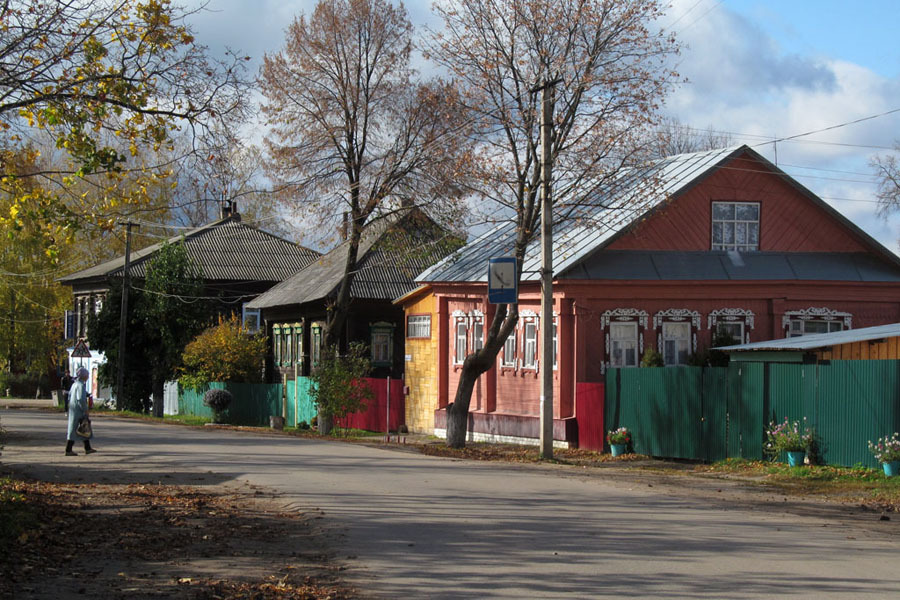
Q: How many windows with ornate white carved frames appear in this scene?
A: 9